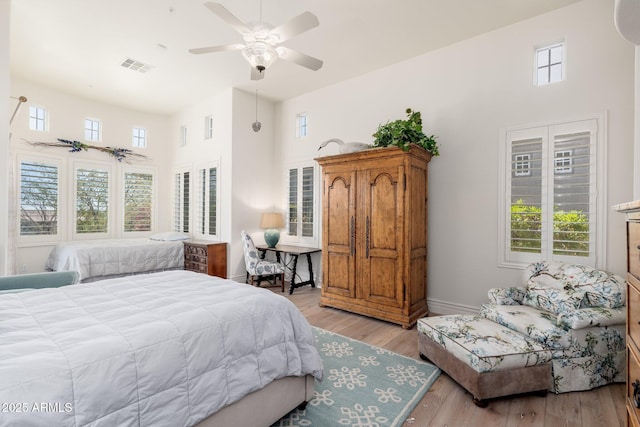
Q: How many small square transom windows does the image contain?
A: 7